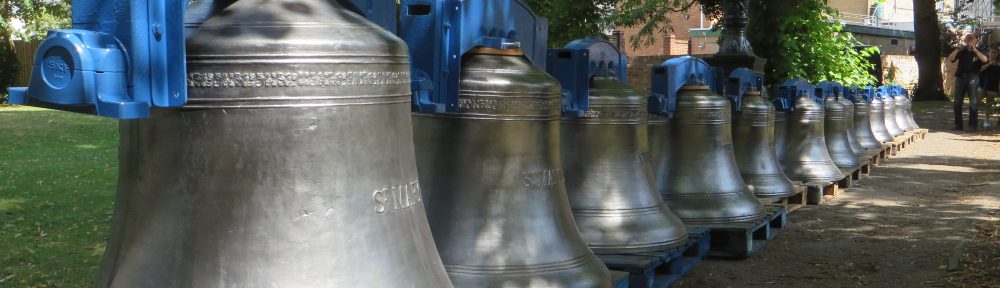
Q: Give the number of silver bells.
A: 13